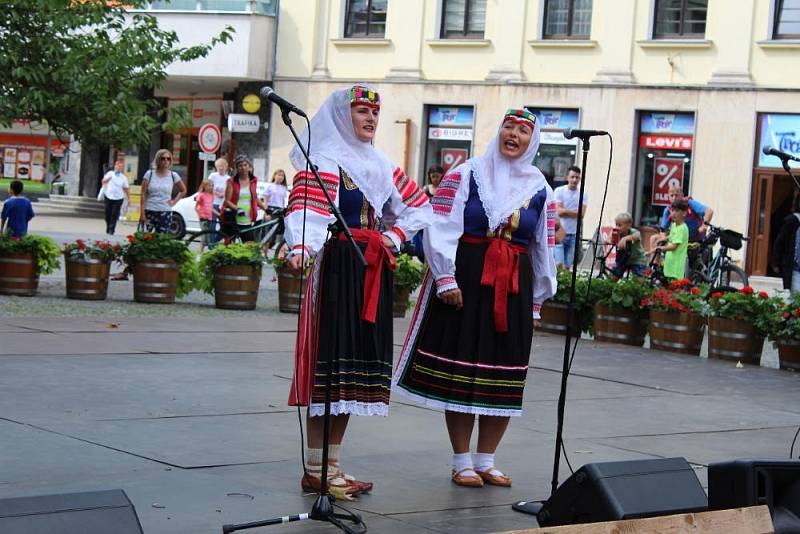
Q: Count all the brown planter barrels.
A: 11